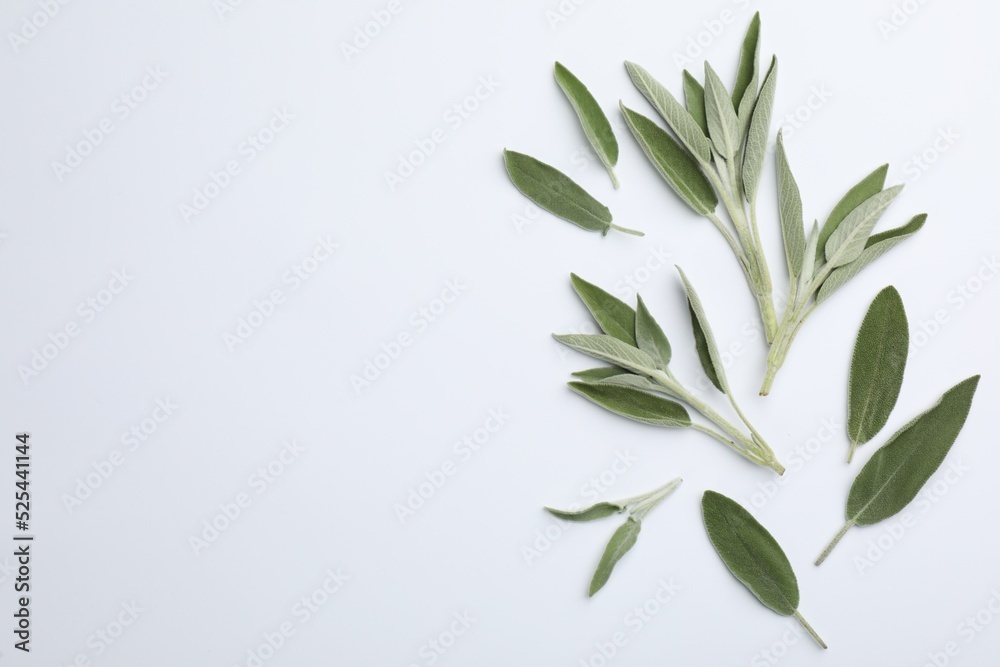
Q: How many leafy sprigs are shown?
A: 4